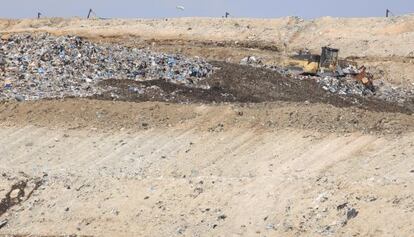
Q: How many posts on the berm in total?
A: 4